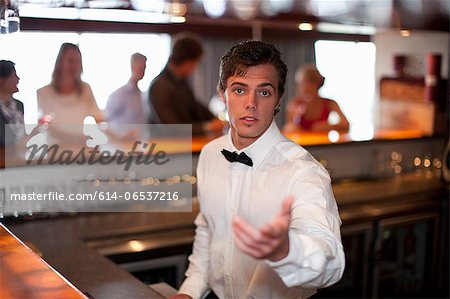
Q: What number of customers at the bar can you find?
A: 5